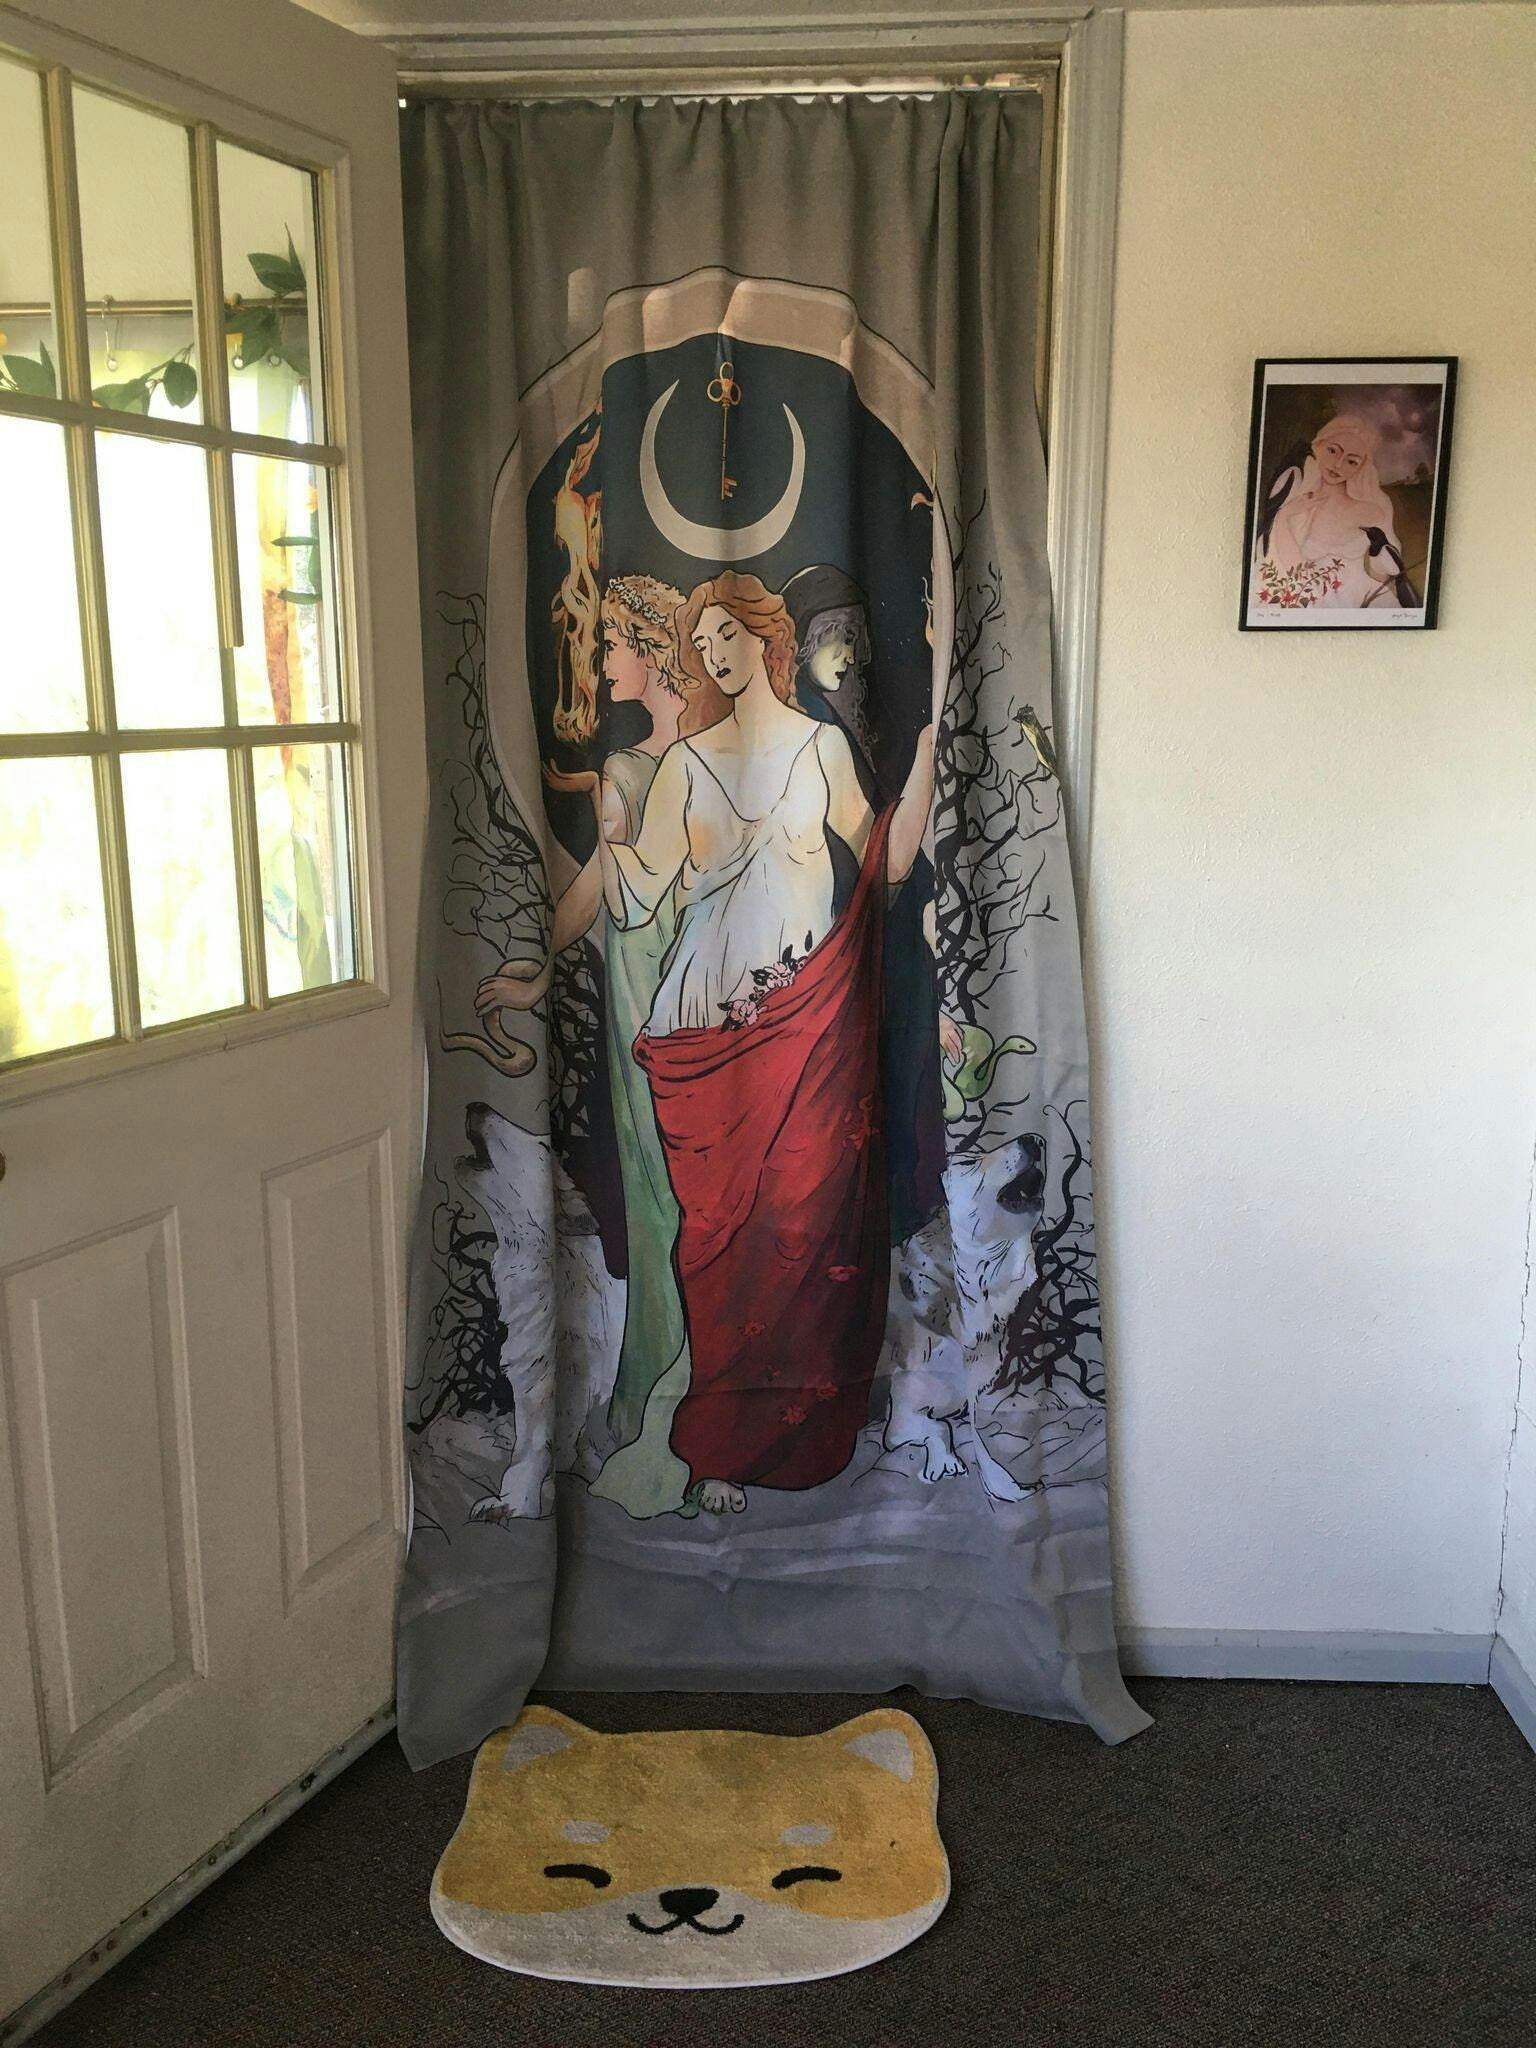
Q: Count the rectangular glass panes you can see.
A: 9